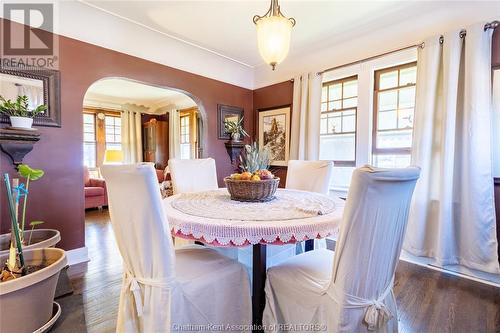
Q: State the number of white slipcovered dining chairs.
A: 4